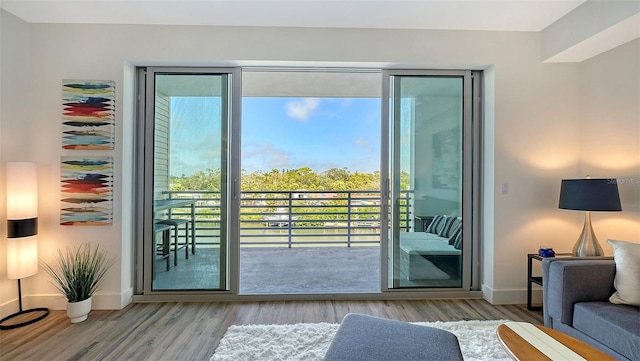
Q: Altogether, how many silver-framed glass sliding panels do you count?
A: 2